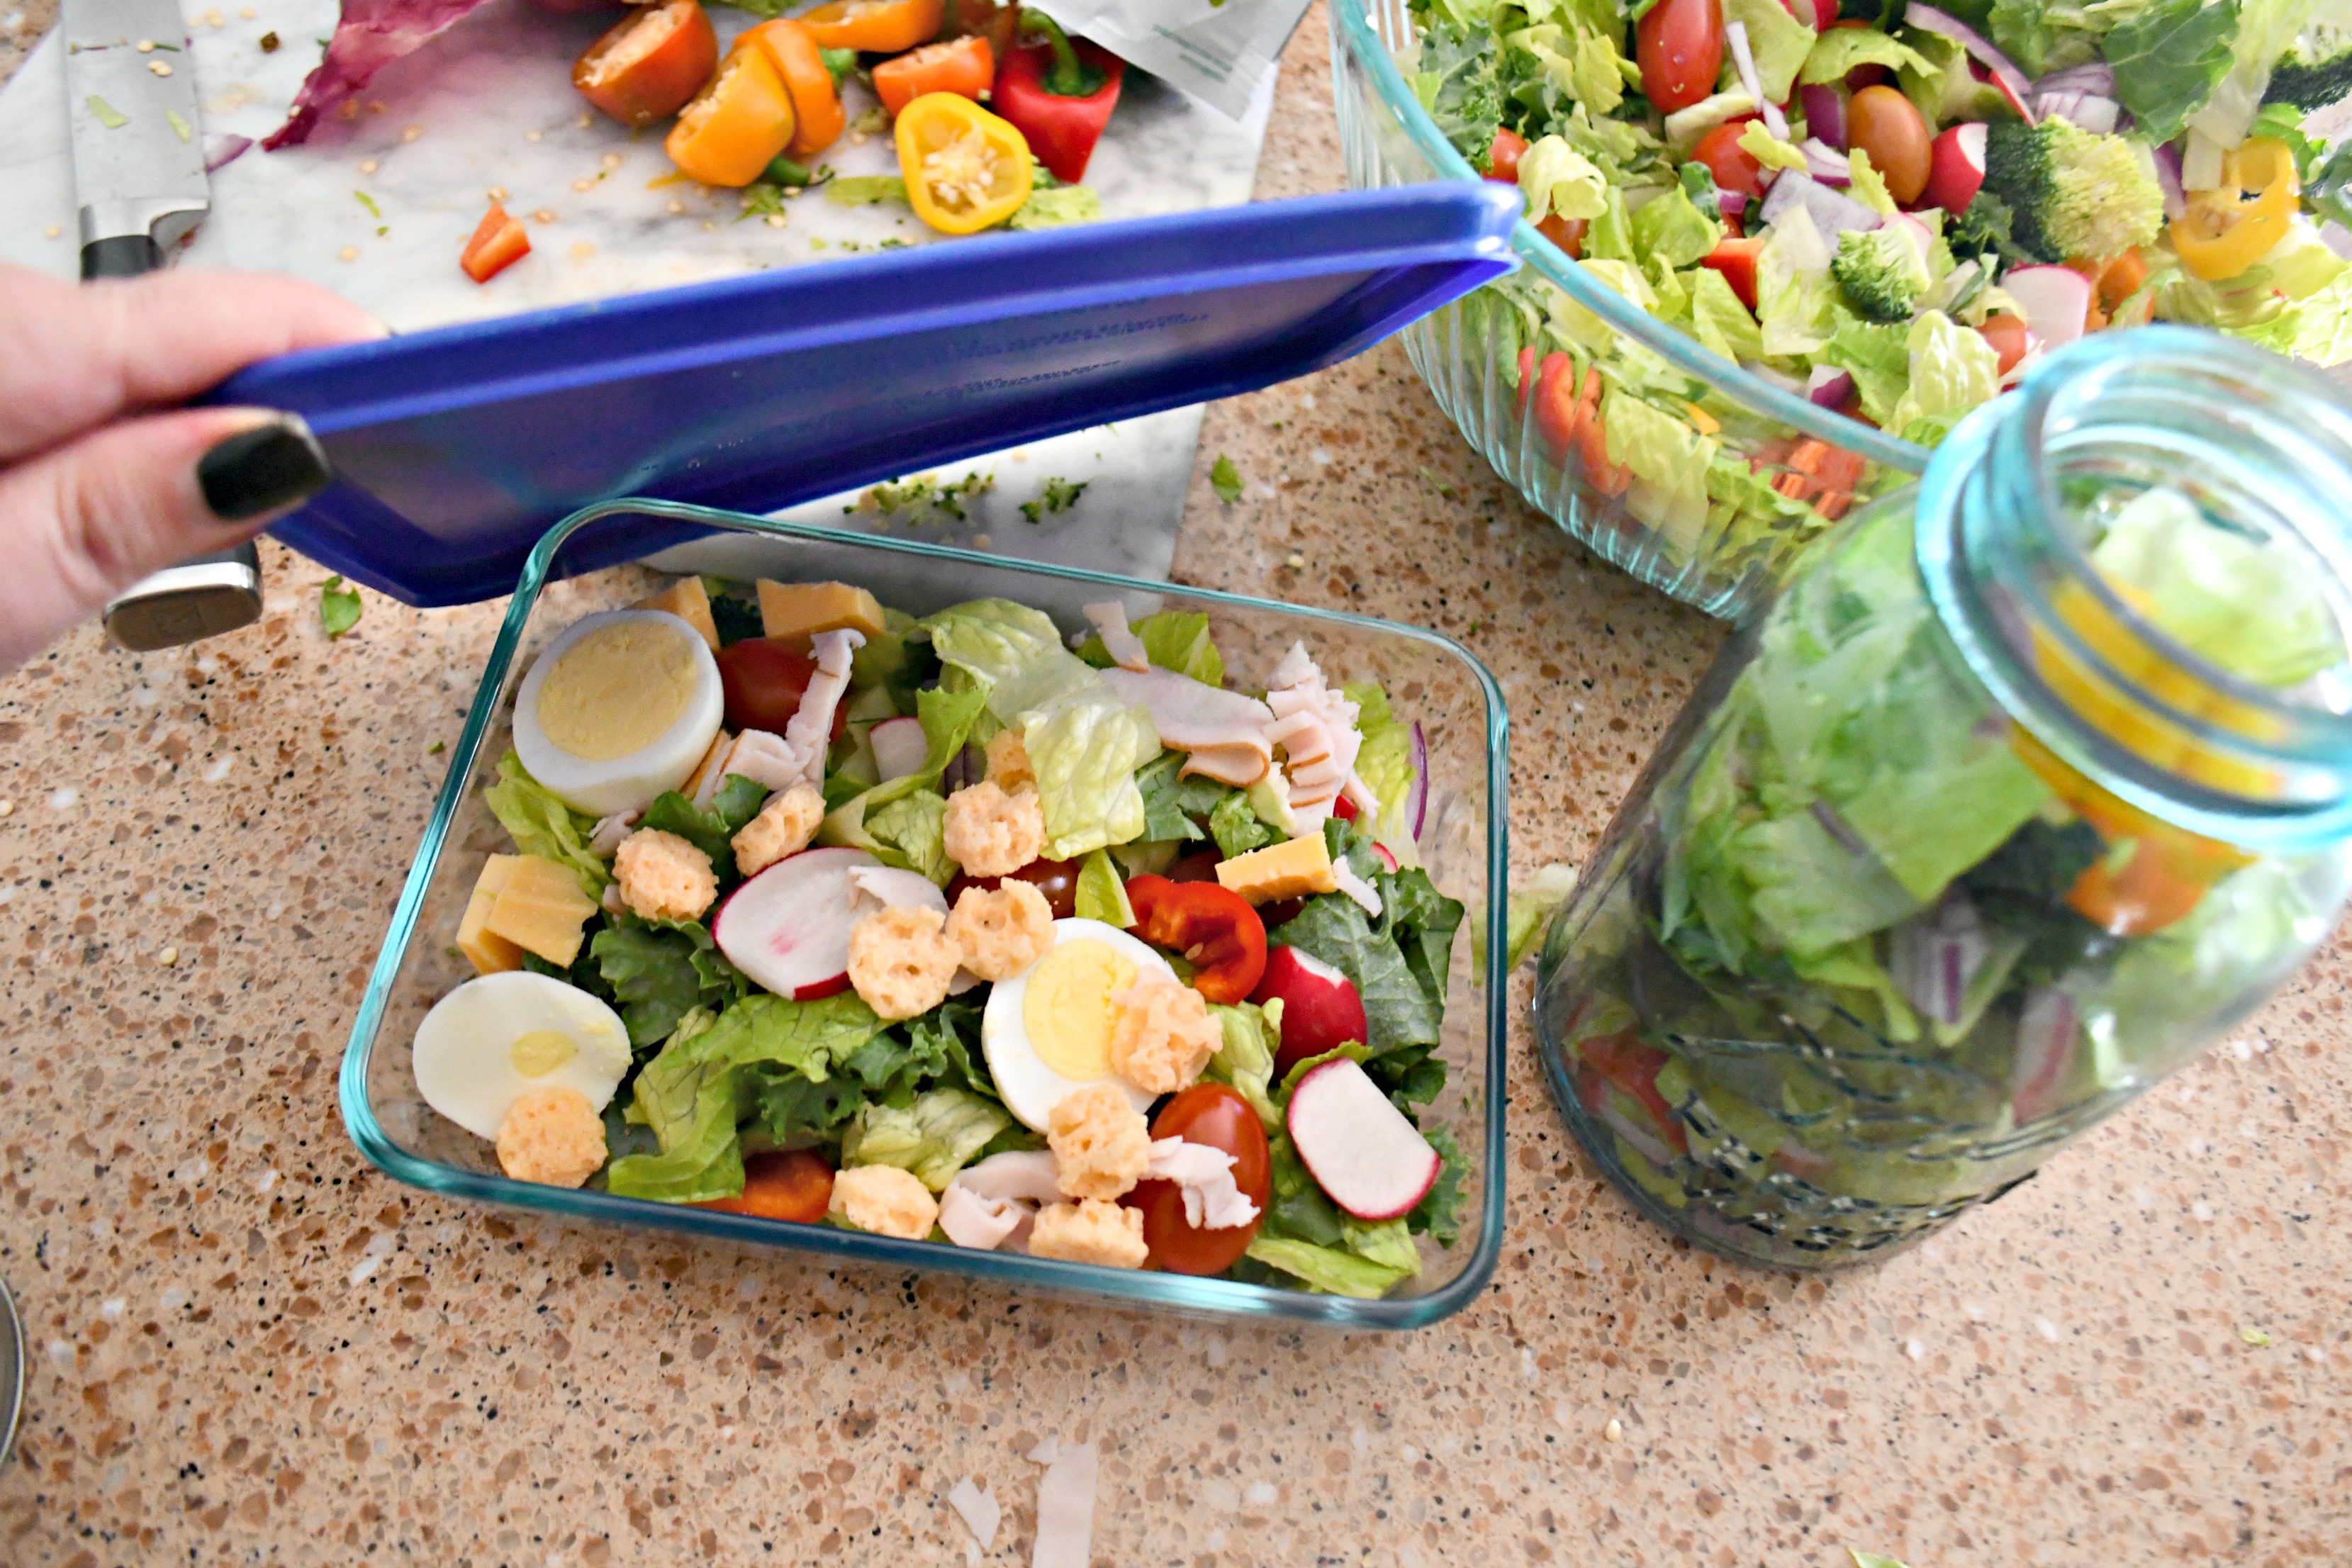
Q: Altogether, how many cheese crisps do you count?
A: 11